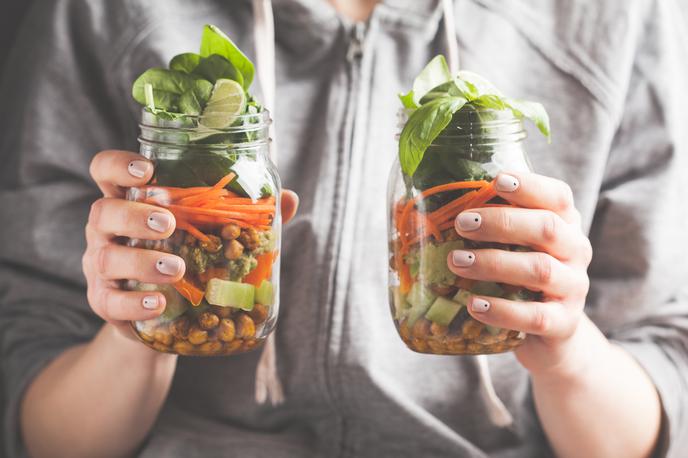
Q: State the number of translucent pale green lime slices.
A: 1